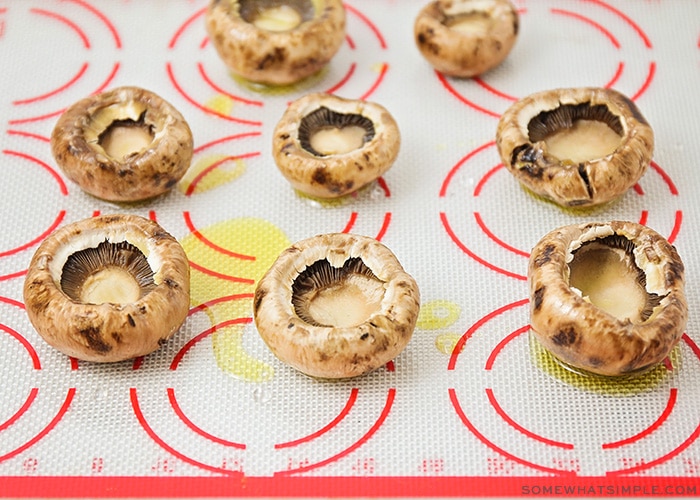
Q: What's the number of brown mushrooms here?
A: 8